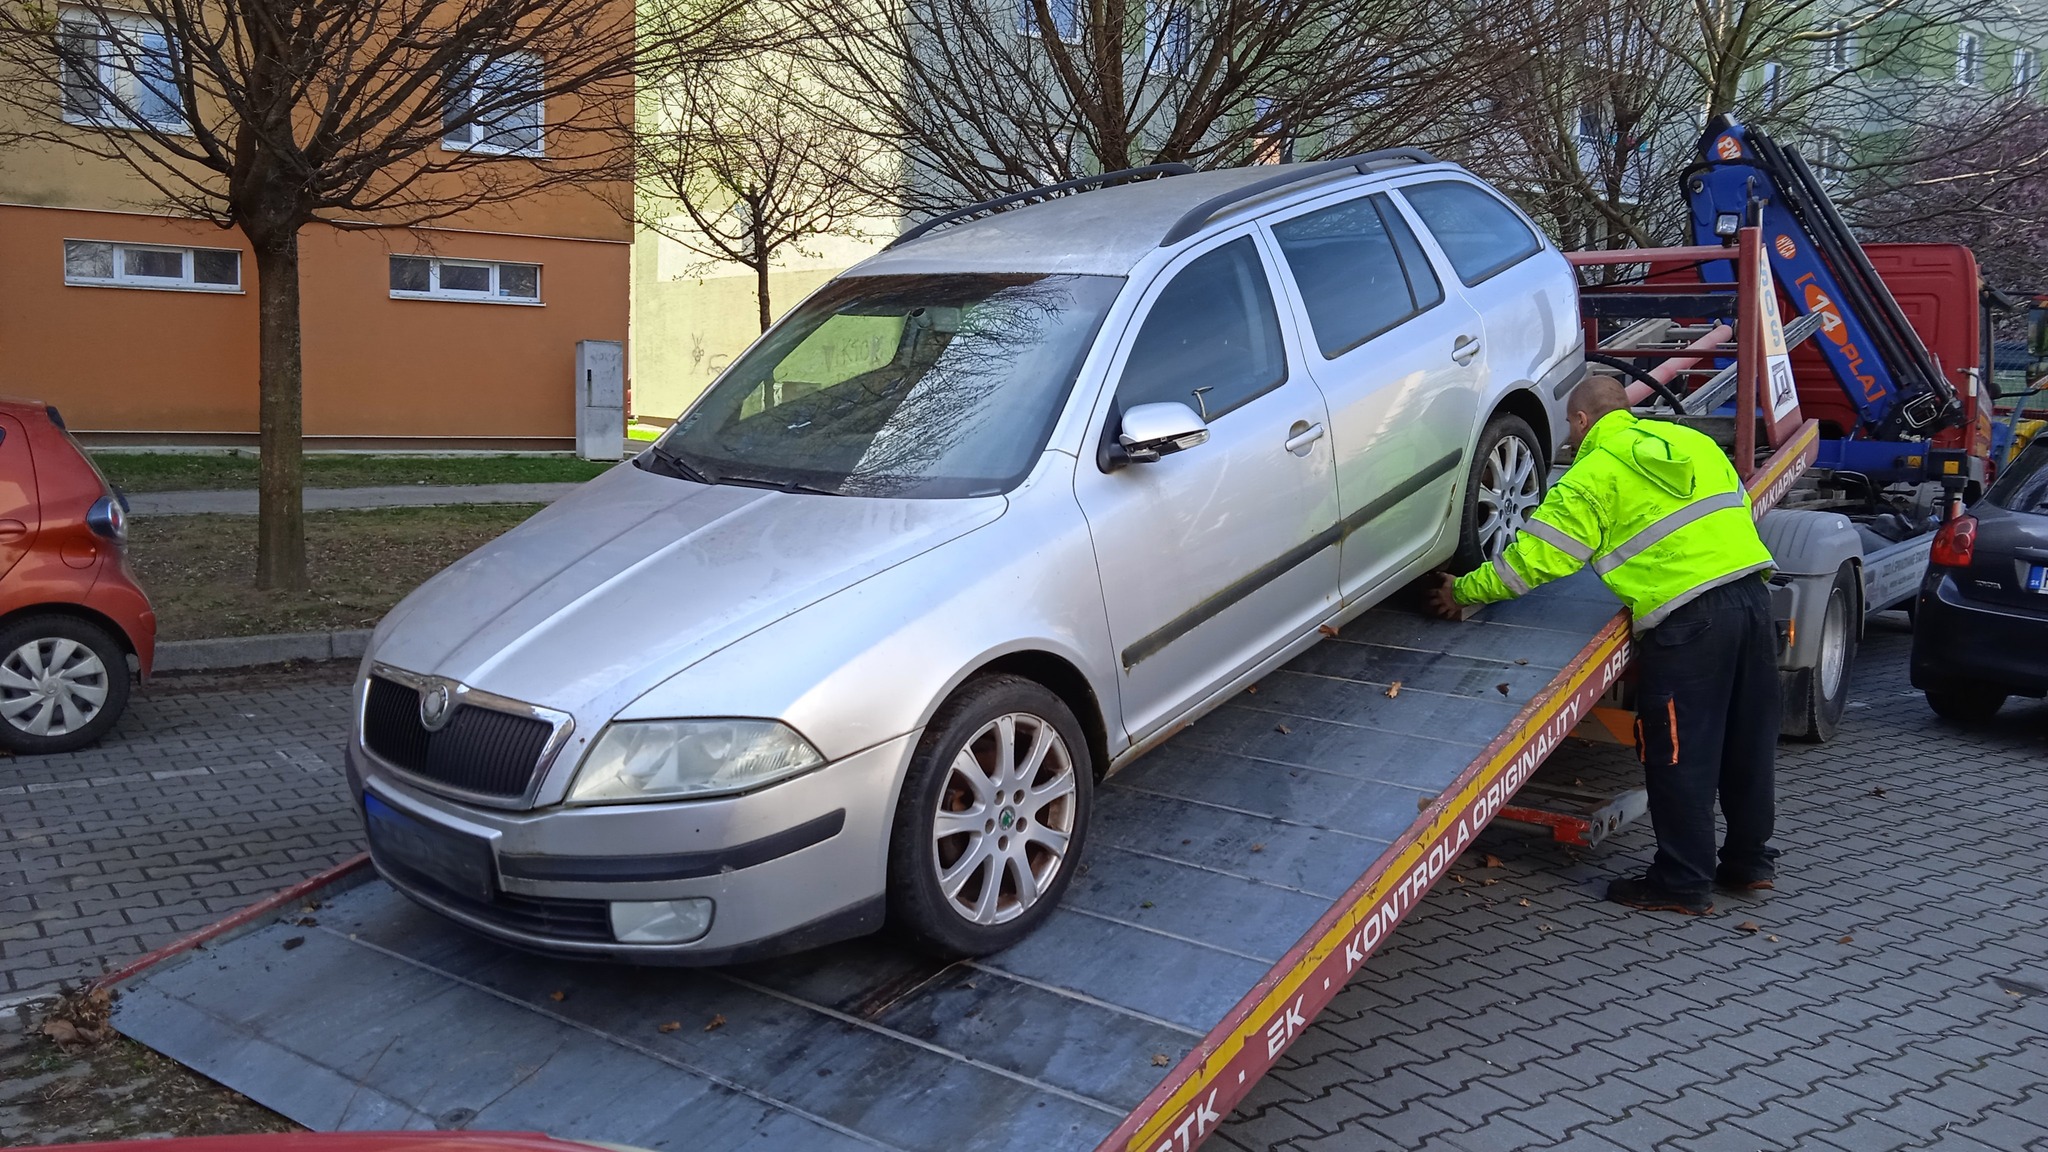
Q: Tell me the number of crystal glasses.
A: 0